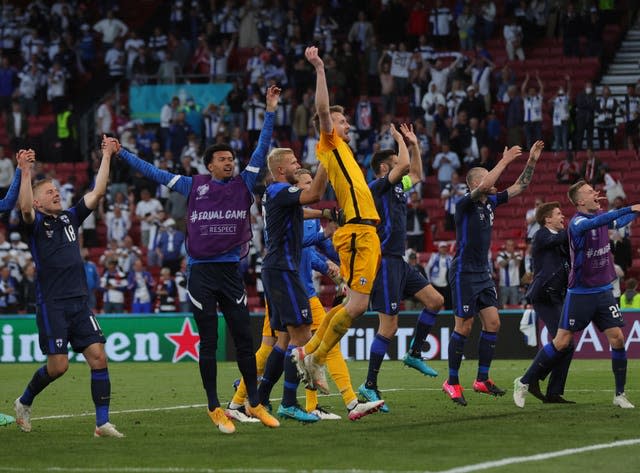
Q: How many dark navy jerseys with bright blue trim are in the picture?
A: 4